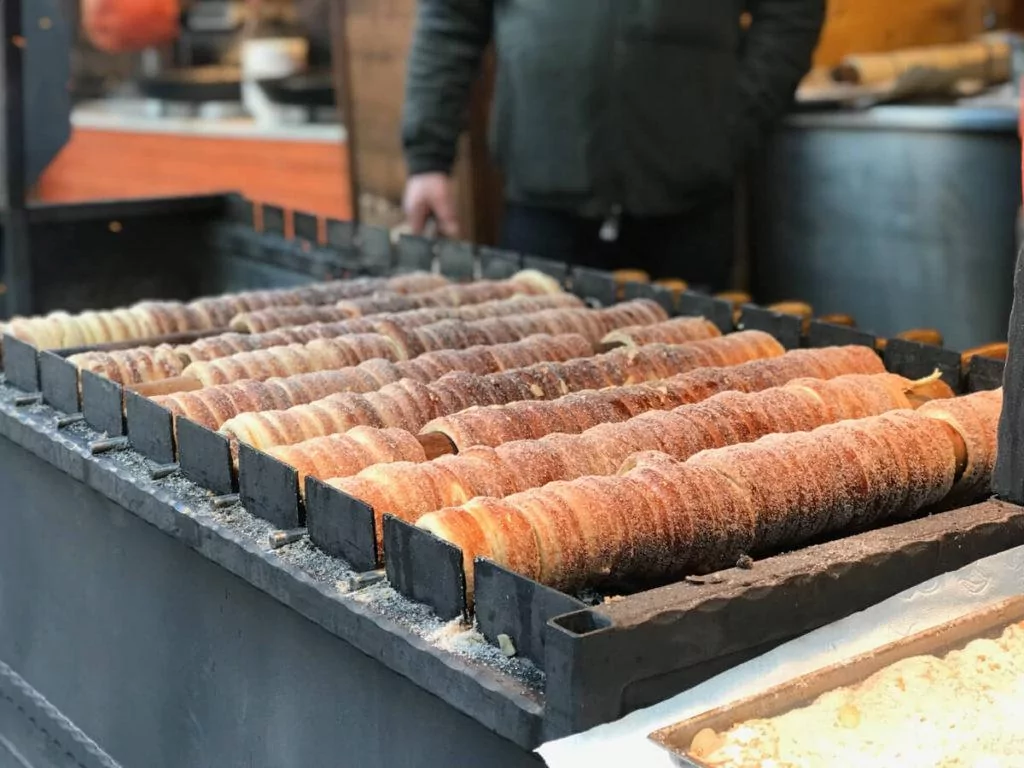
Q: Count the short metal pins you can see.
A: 7